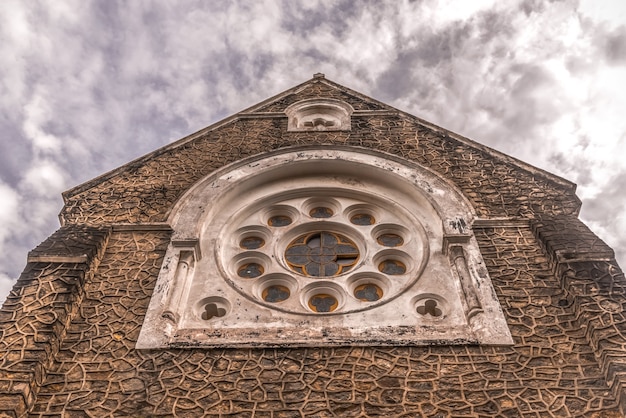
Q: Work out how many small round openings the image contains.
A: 10